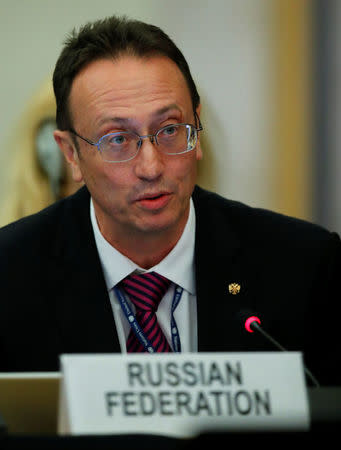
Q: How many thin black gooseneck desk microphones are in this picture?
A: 1